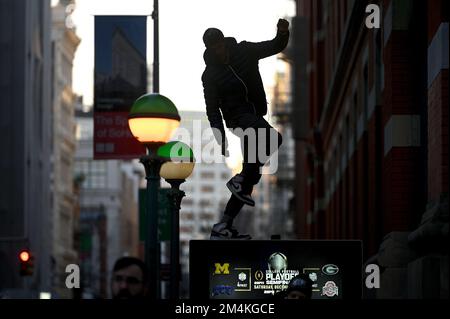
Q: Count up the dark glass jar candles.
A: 0